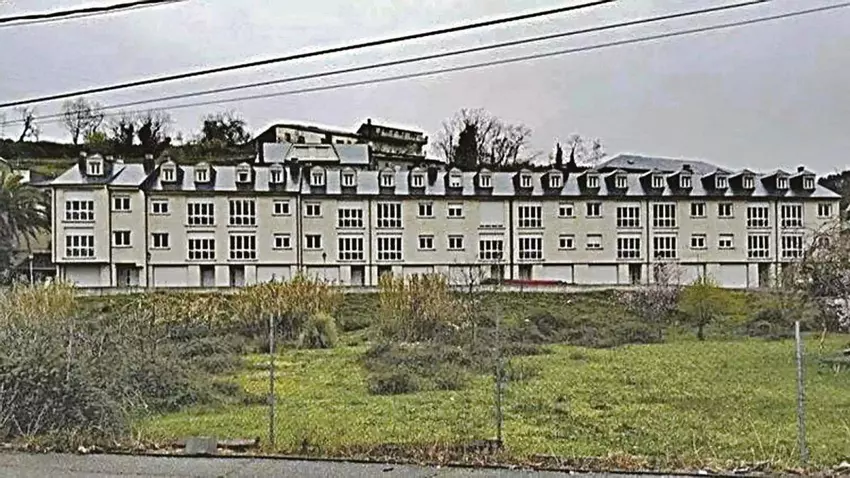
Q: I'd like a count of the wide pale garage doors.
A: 10